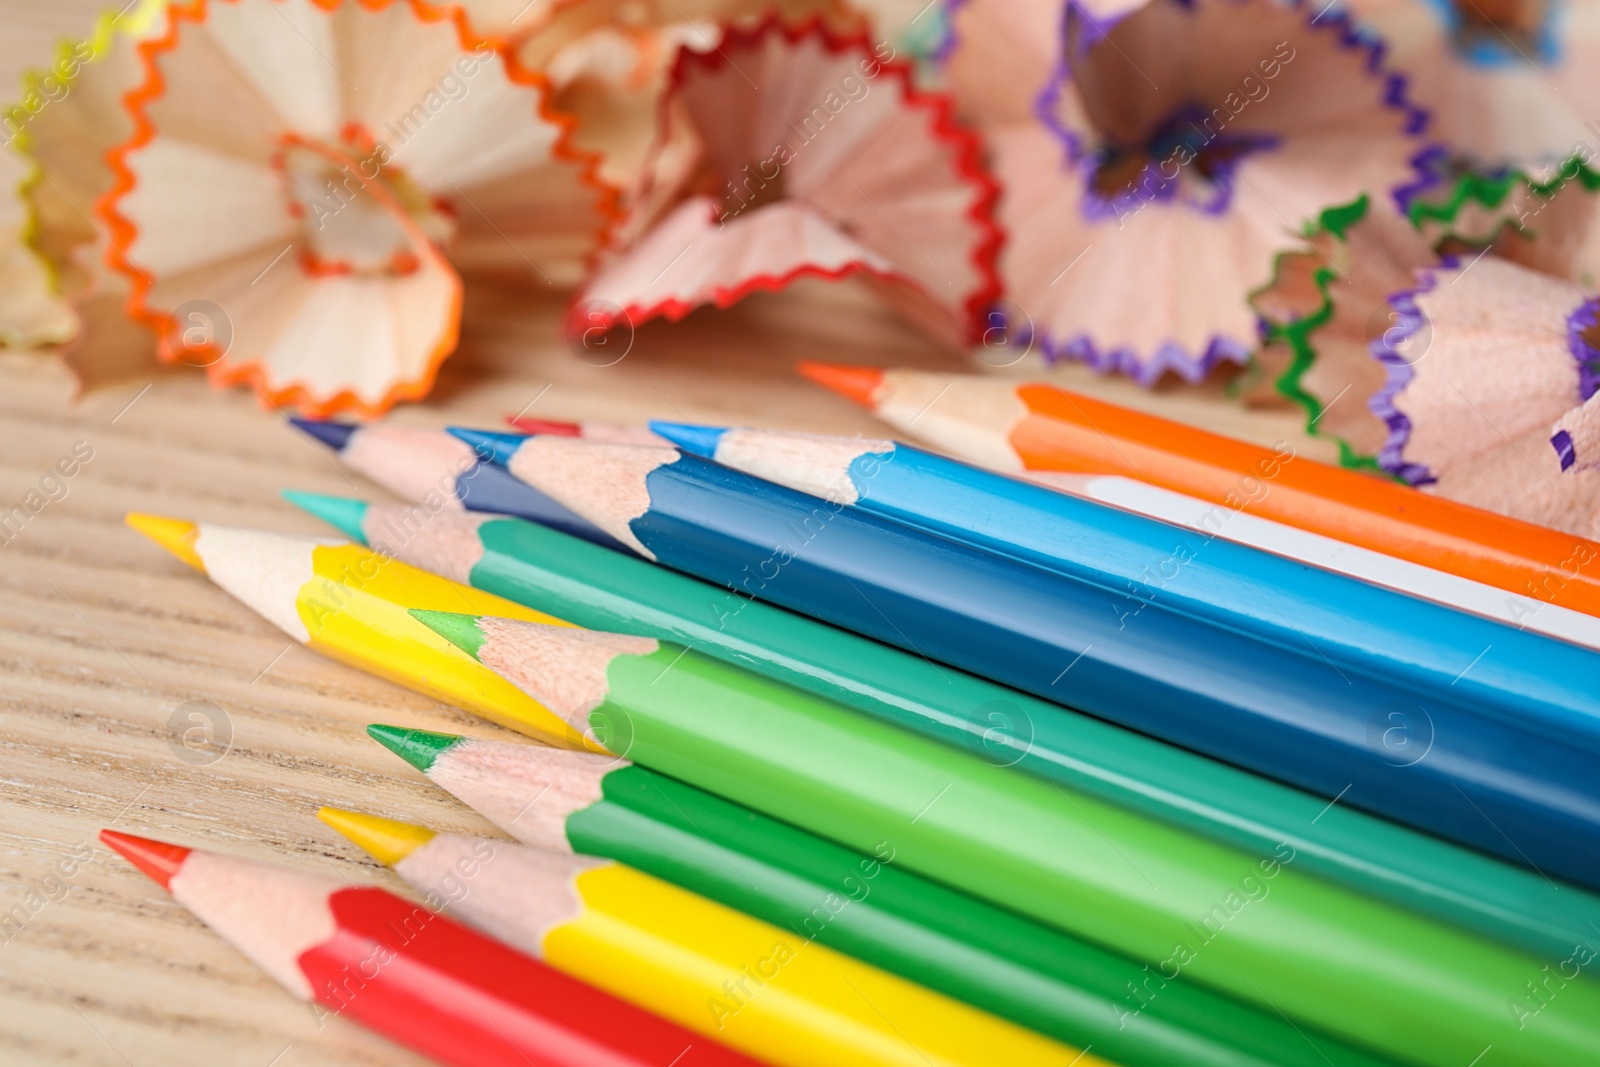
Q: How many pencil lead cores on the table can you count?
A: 11